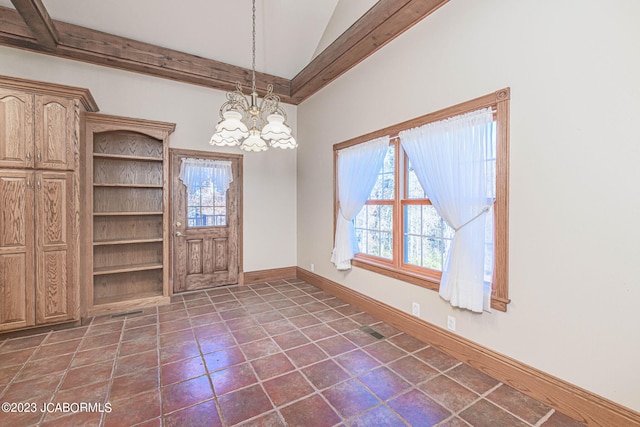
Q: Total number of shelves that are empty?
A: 6